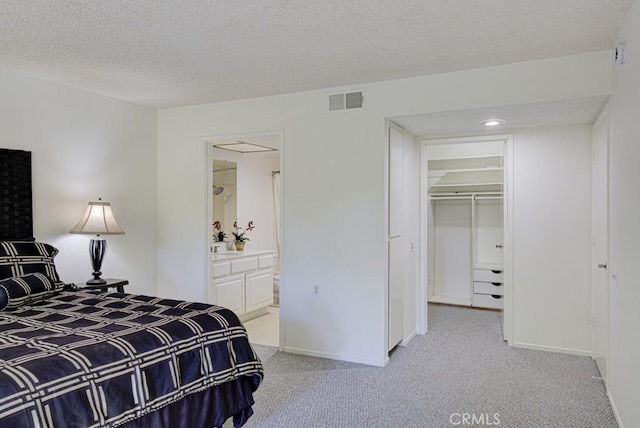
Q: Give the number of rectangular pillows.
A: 1